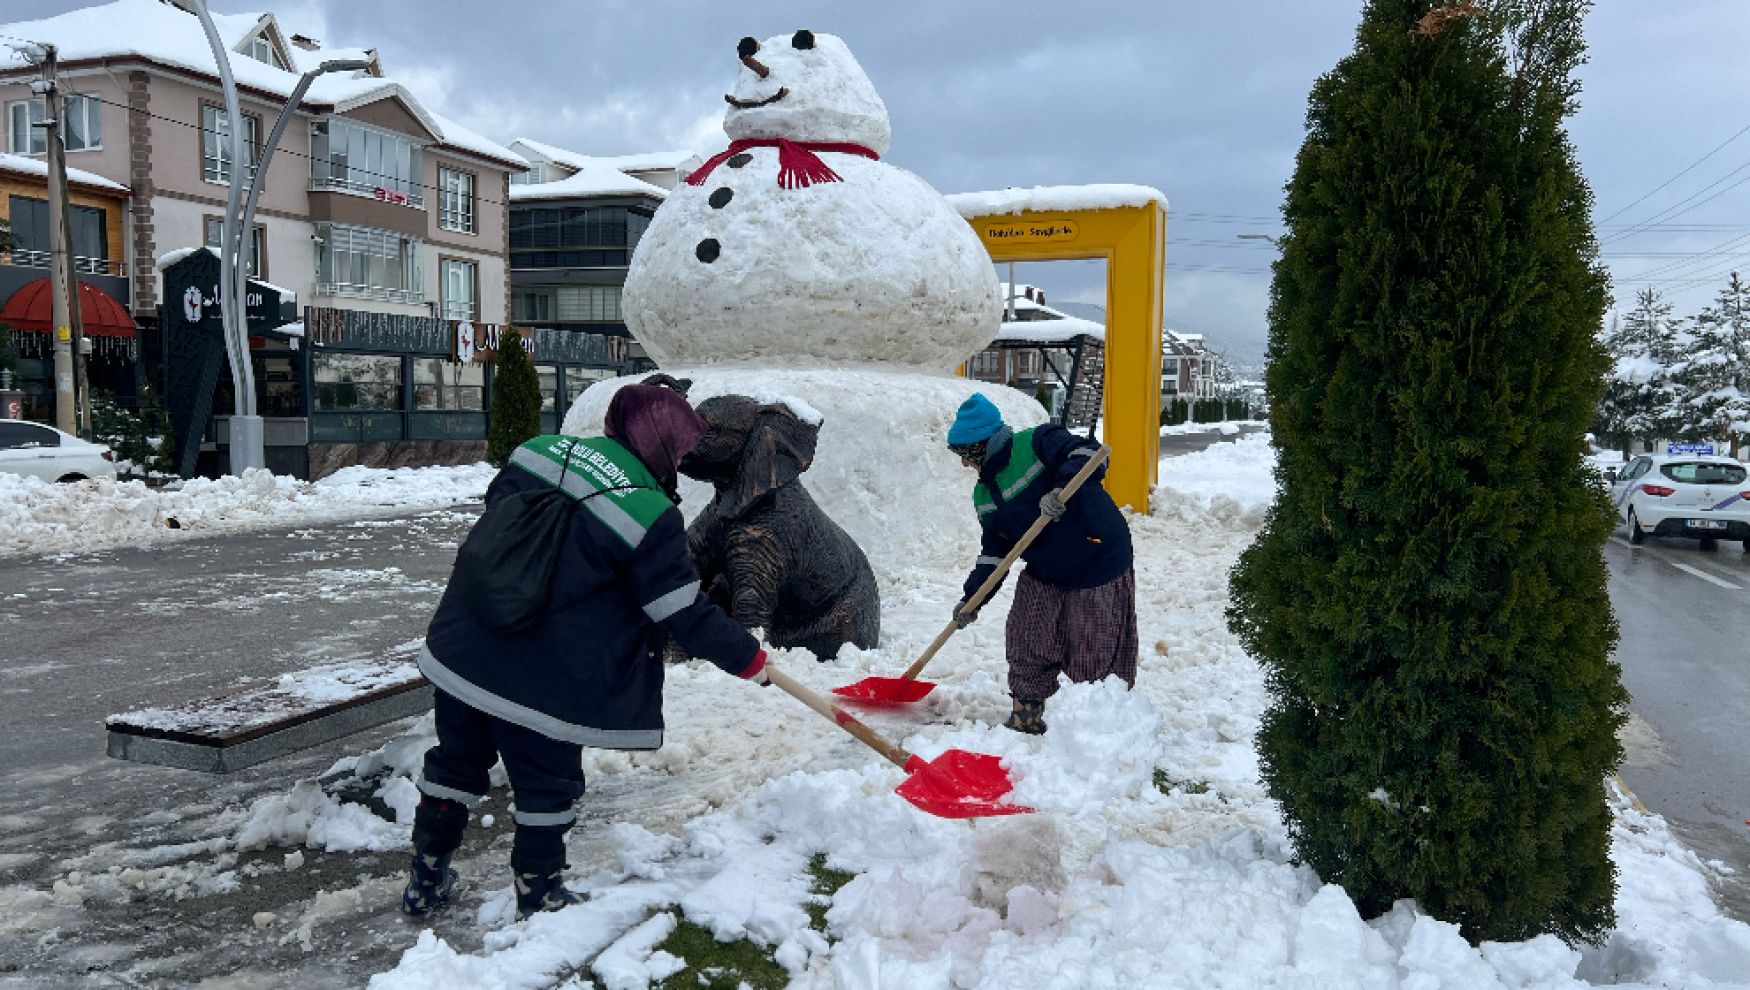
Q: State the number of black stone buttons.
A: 3